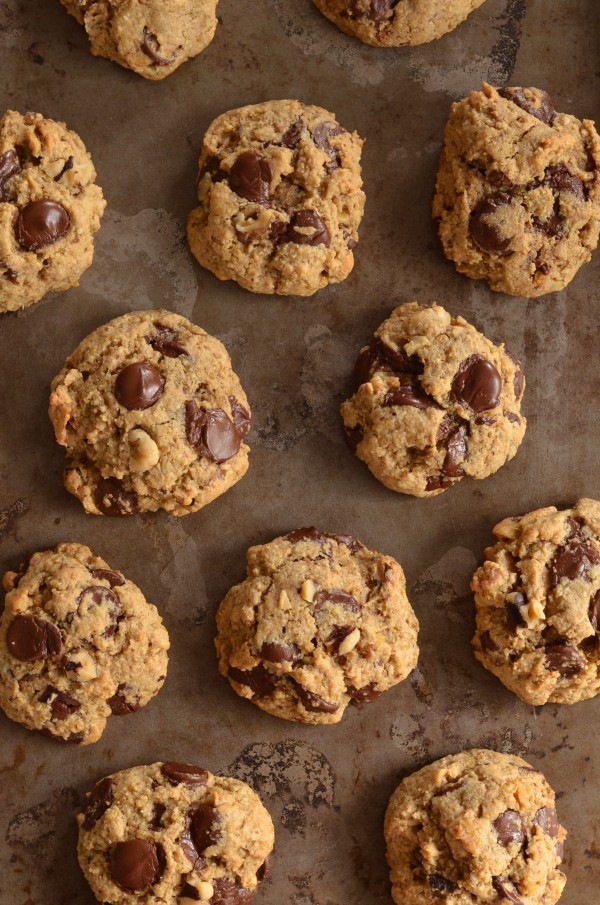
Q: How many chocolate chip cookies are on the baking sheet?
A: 12